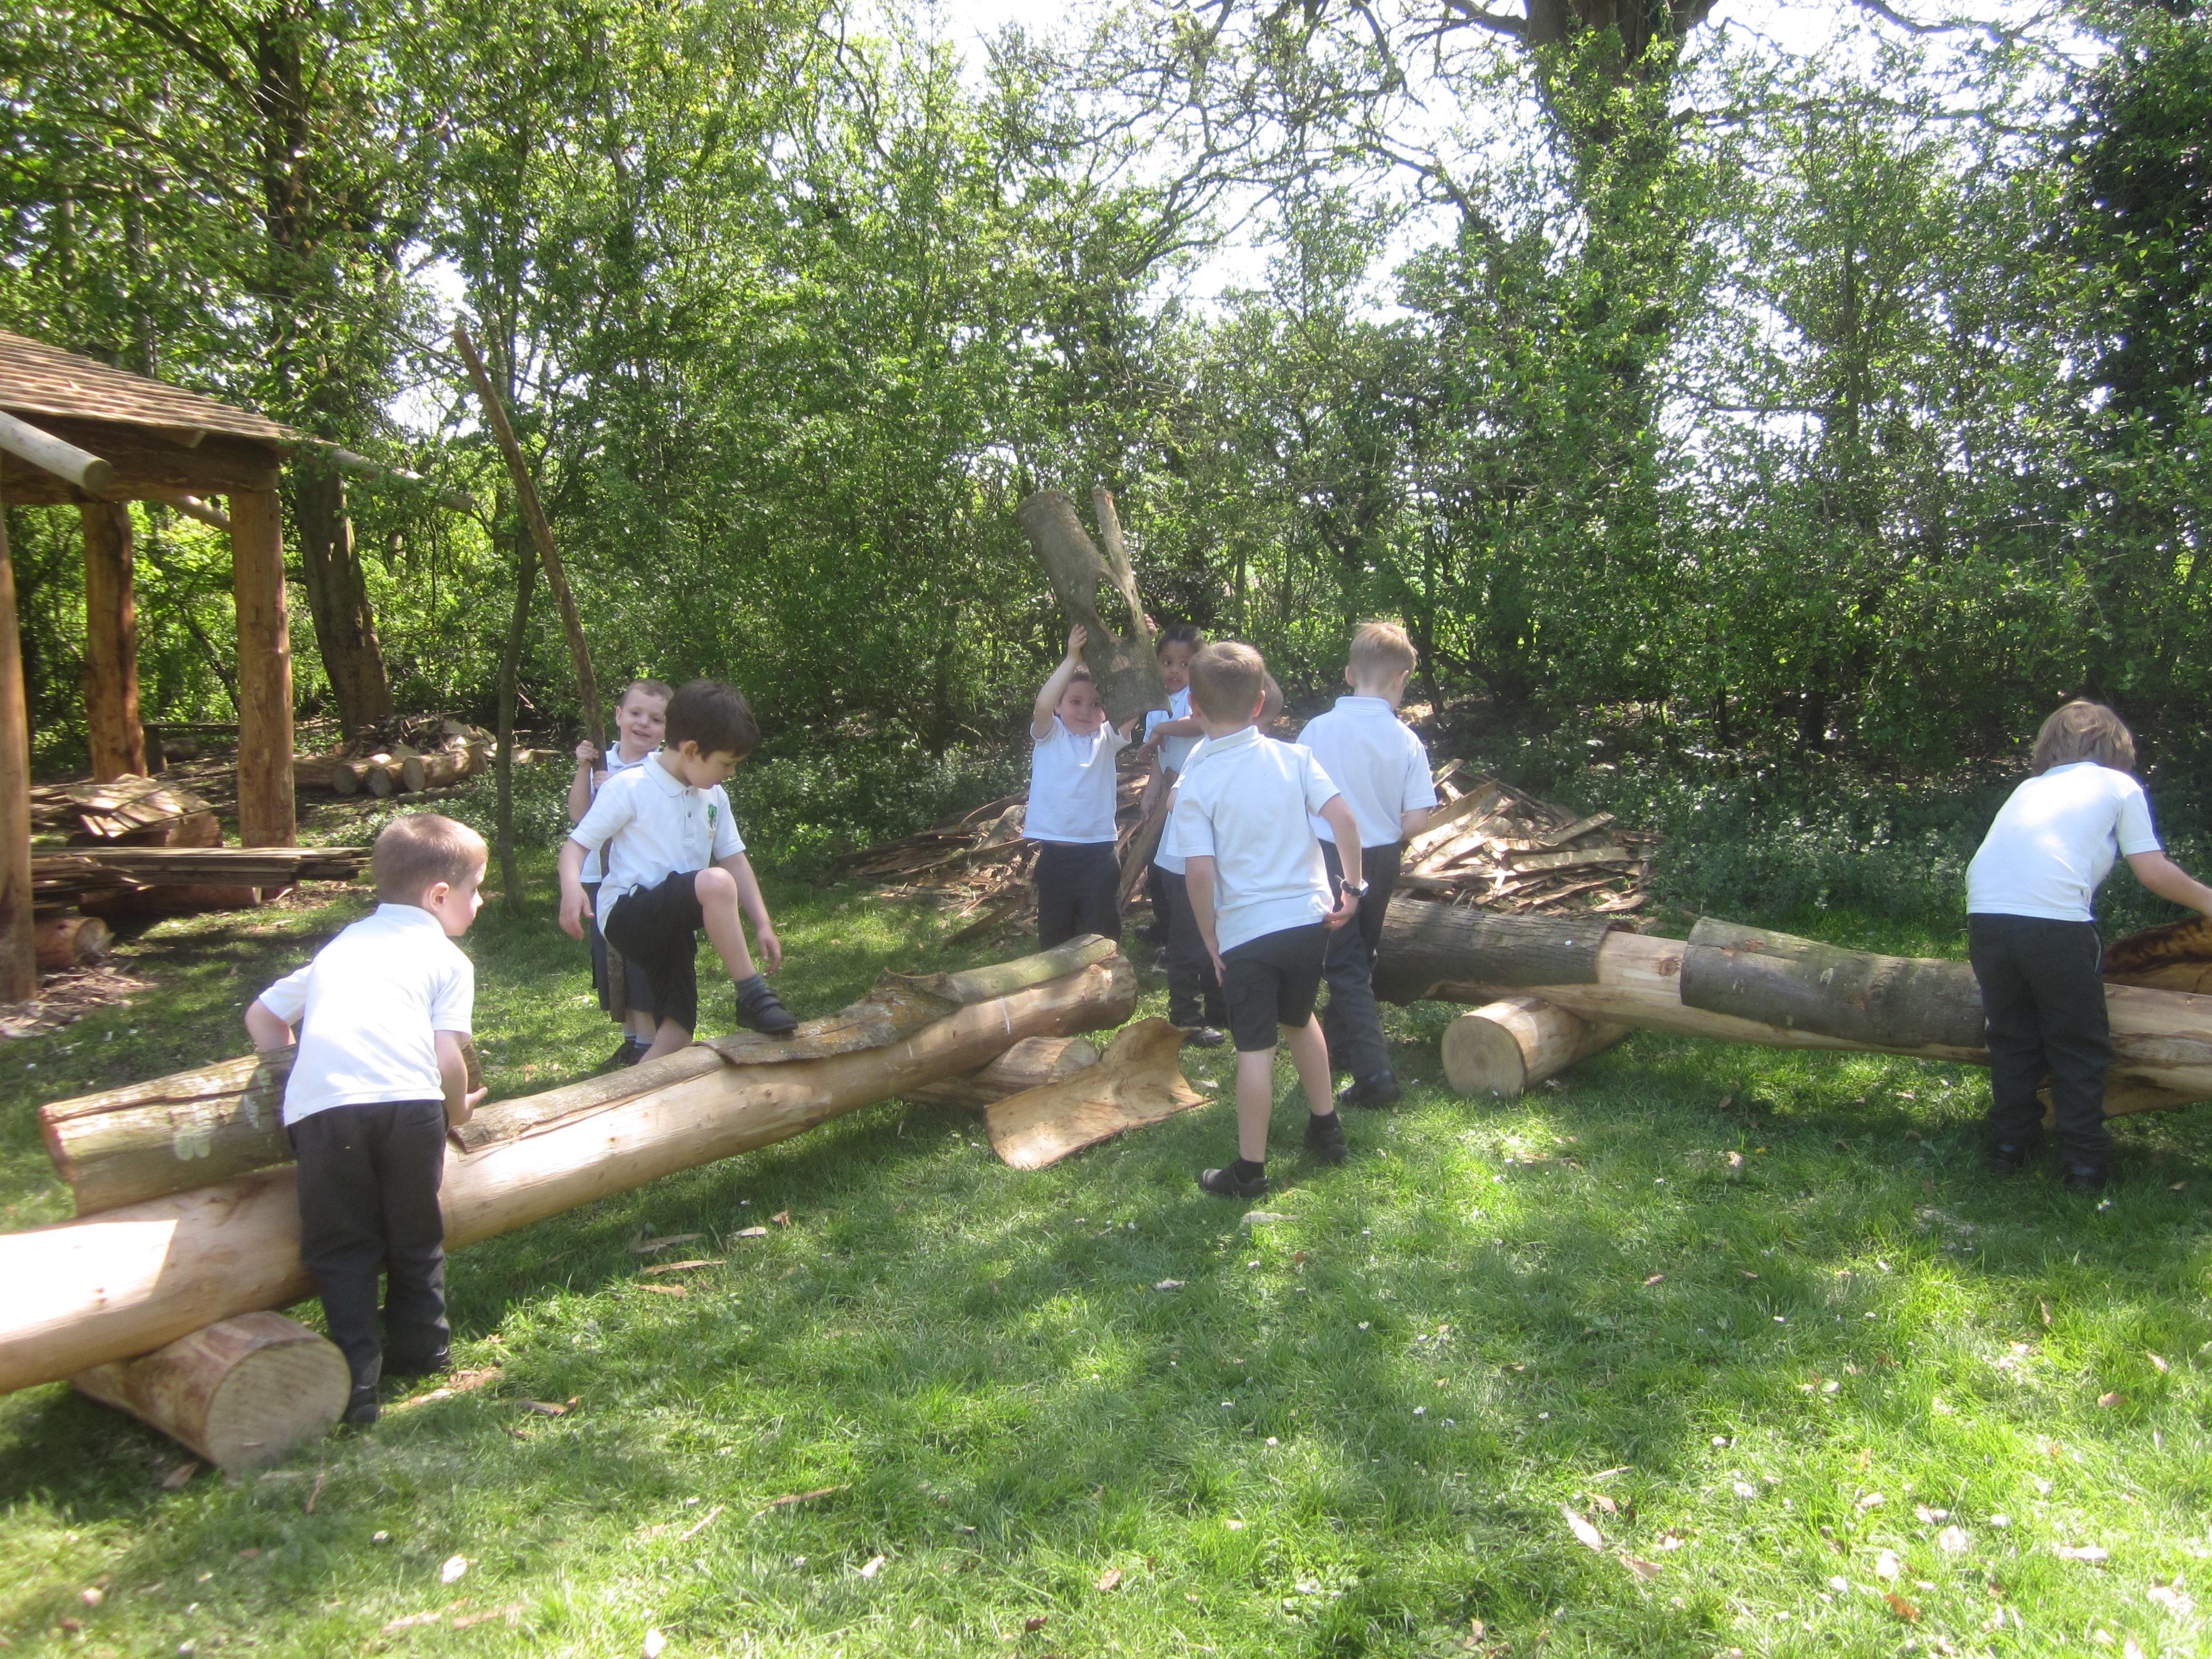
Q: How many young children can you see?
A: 9